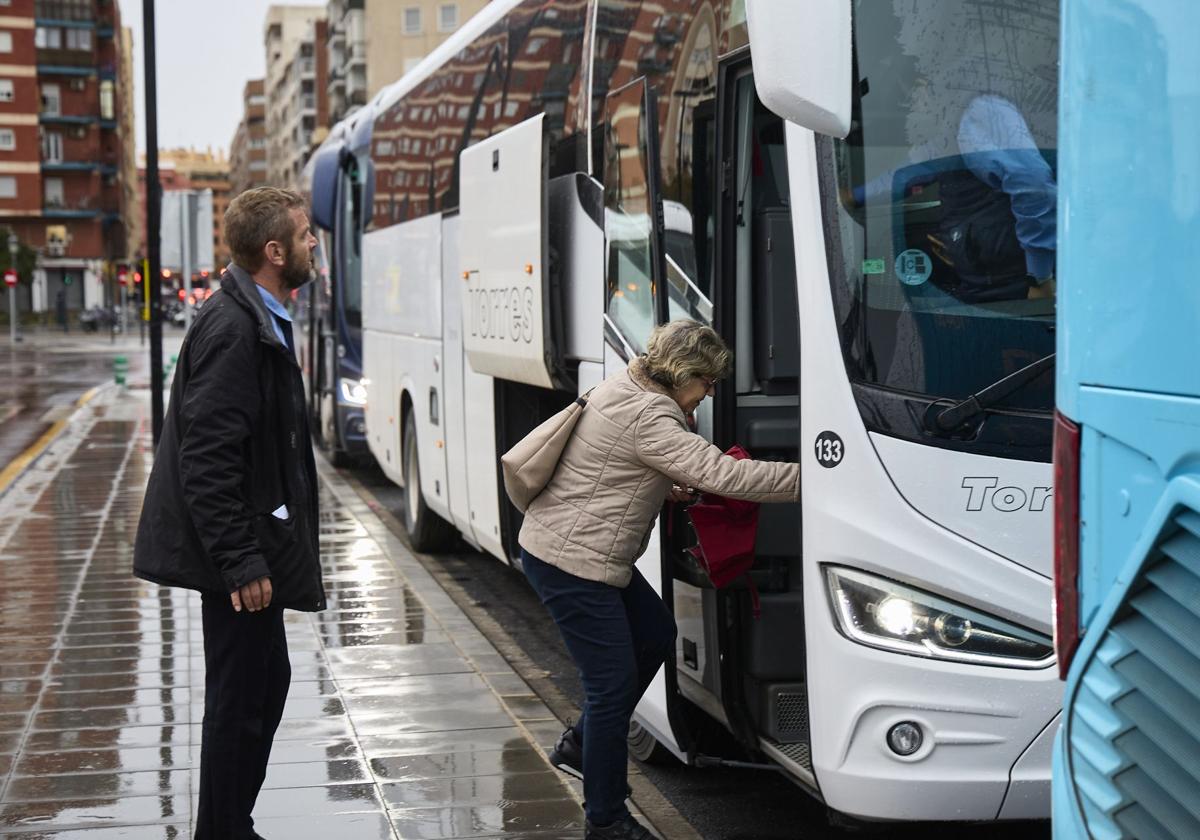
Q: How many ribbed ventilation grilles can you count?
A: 1